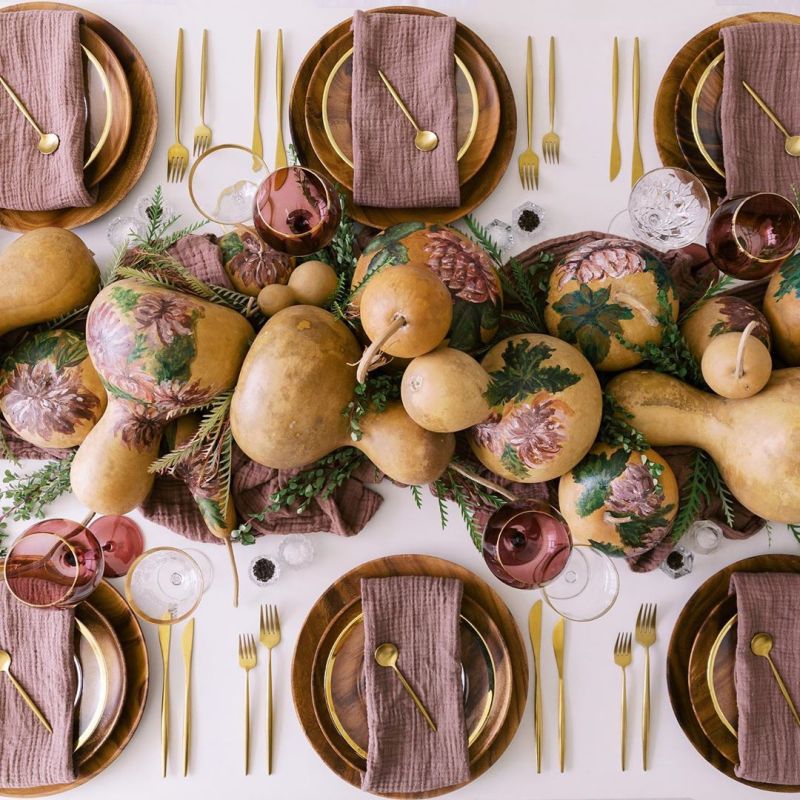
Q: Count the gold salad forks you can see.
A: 4